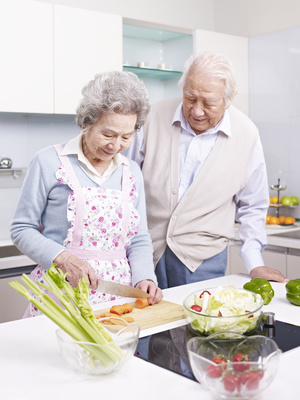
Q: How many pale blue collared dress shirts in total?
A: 1